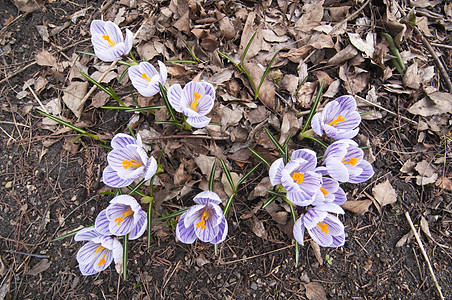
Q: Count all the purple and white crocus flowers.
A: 12